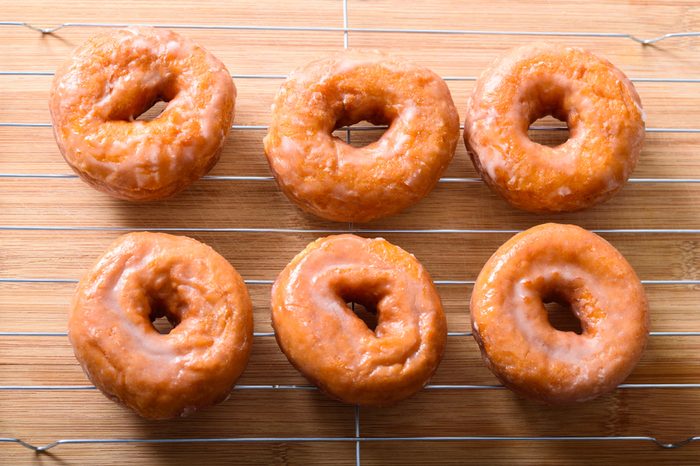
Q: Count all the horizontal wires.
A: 9